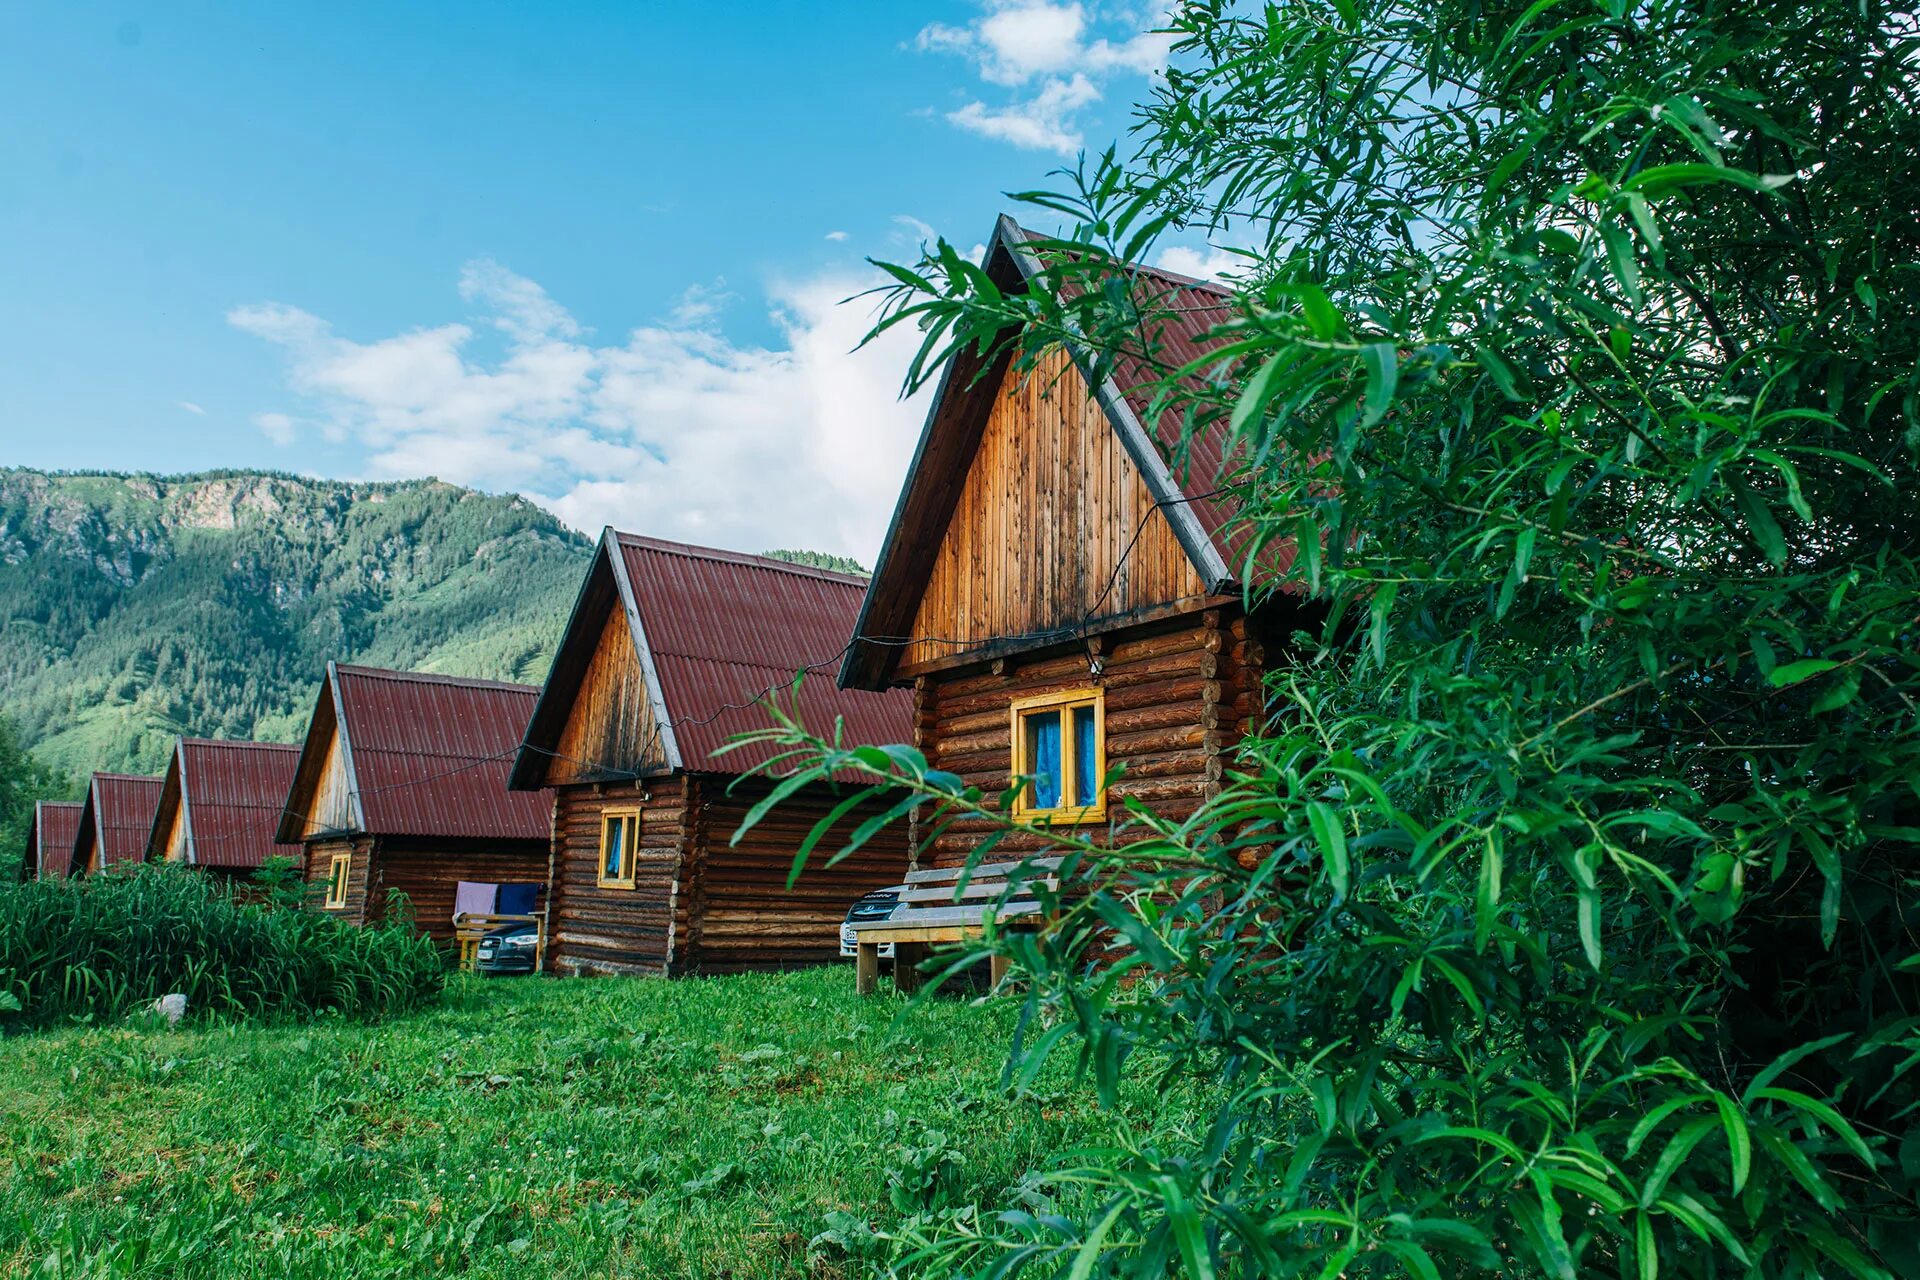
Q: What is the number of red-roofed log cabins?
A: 6